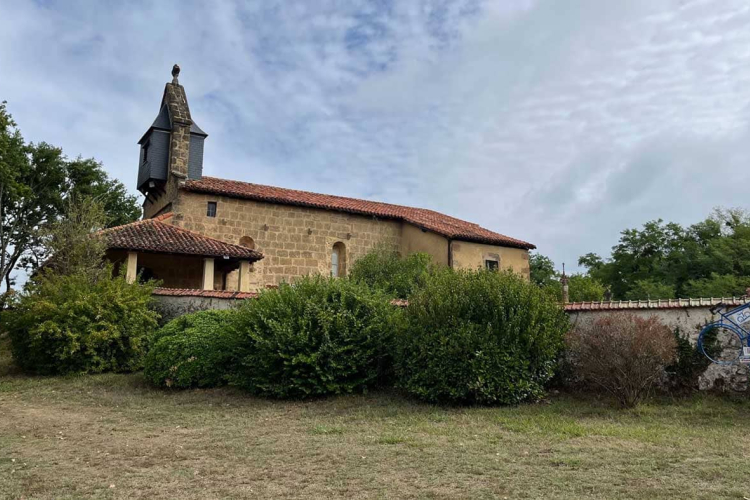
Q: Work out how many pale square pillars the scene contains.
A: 3